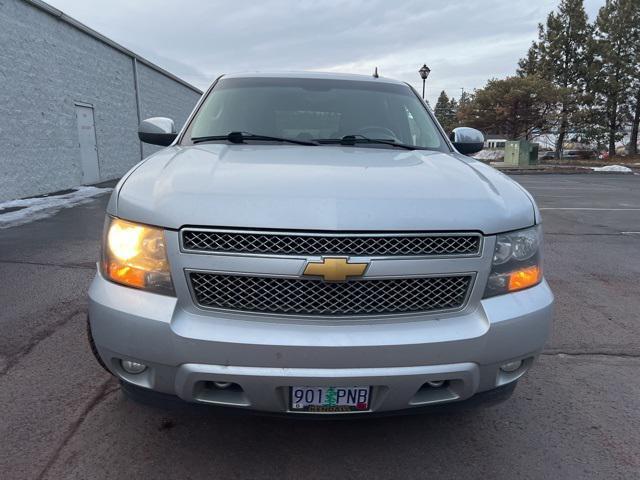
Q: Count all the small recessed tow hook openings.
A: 2